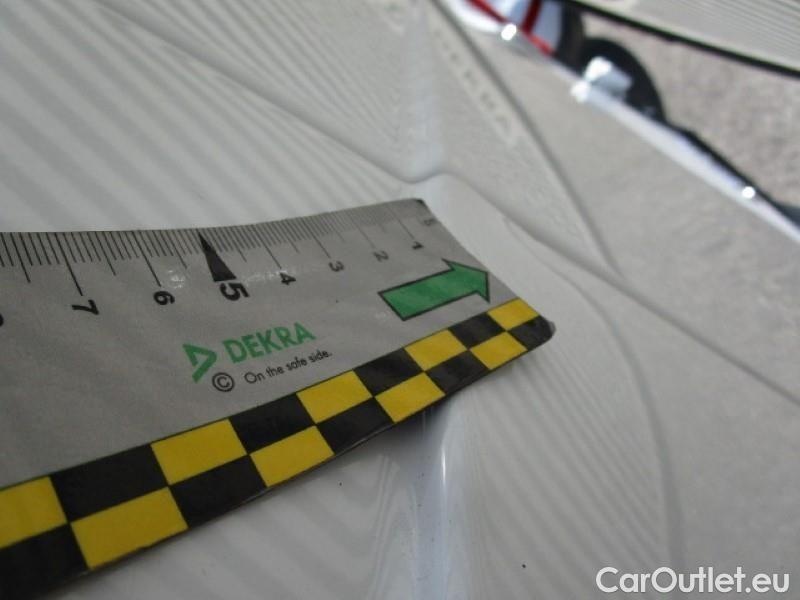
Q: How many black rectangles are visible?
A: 9